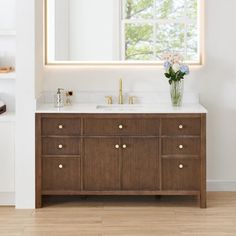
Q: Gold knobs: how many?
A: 9